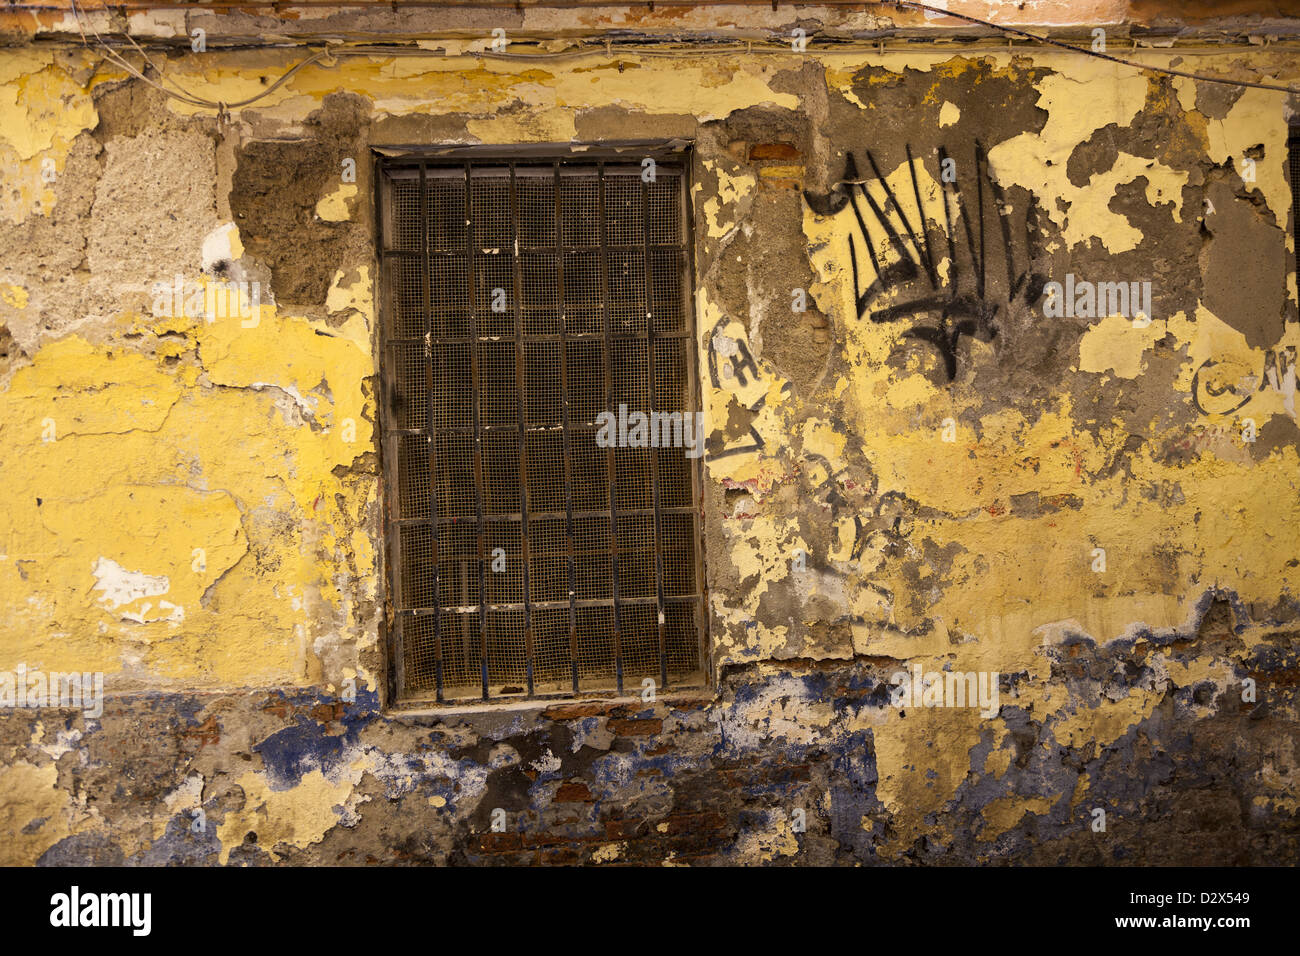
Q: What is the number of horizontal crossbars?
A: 5